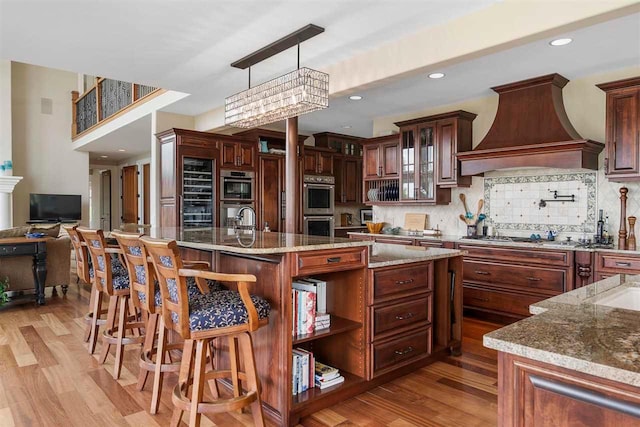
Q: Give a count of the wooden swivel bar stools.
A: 4